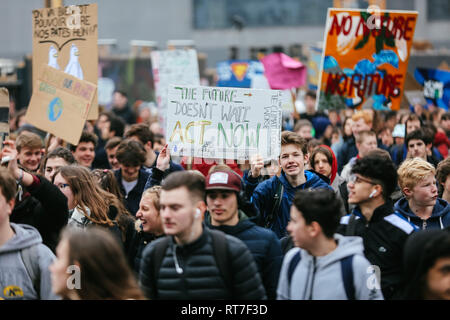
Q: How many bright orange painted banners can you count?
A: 1